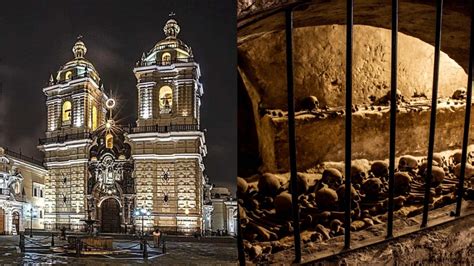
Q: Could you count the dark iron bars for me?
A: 5